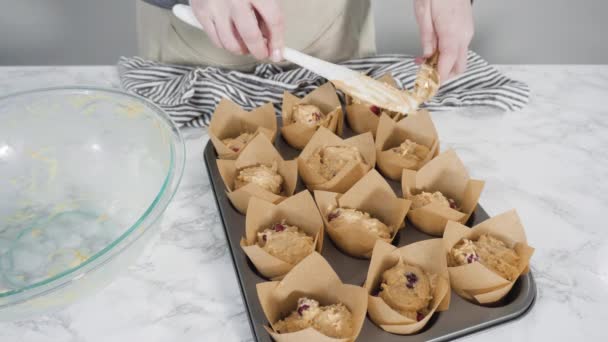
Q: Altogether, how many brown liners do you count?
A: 12